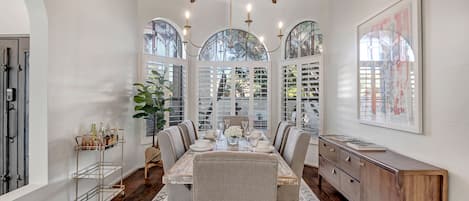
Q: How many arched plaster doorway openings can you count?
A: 1